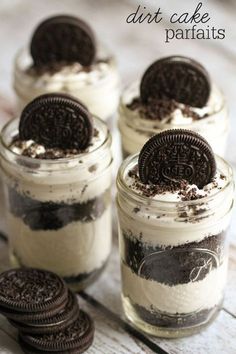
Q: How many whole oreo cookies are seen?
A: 7